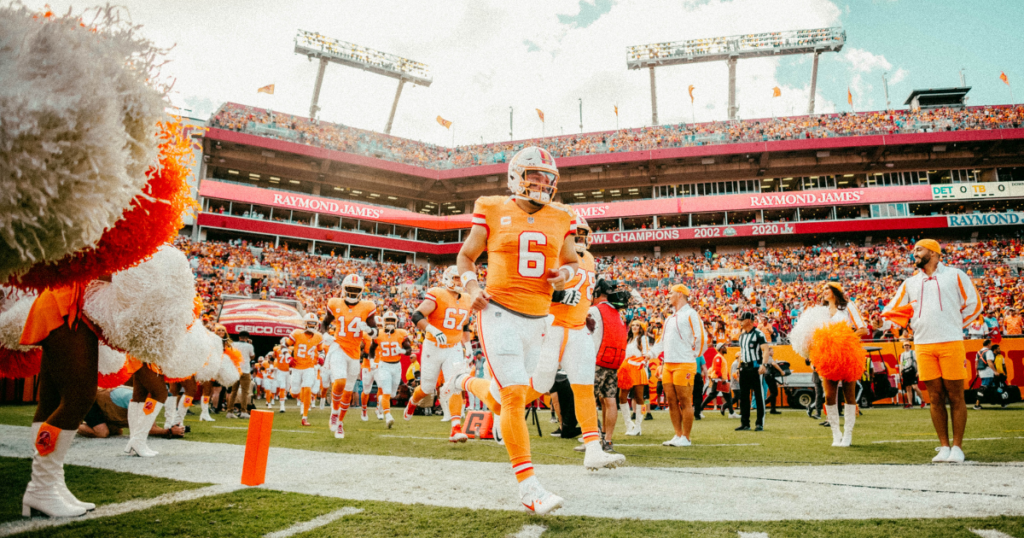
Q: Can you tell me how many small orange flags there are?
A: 8